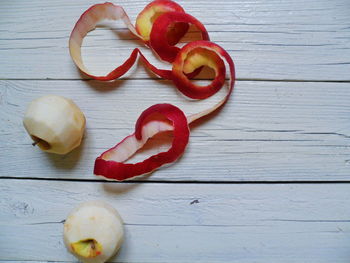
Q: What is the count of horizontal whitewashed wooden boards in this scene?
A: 3